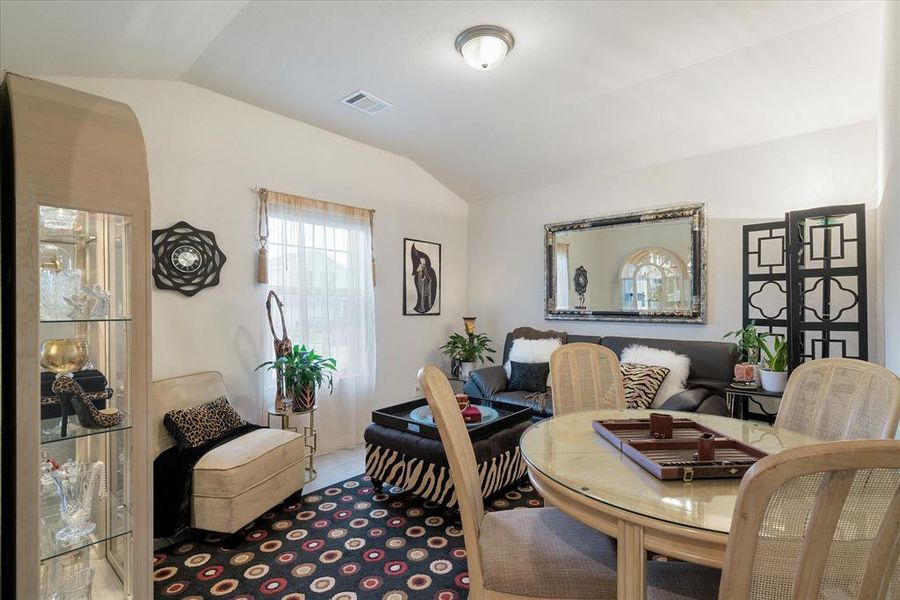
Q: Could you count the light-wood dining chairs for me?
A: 4